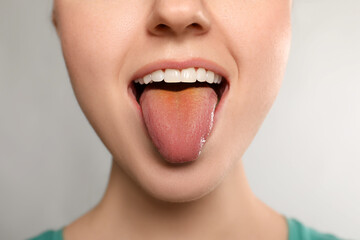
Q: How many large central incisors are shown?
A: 2